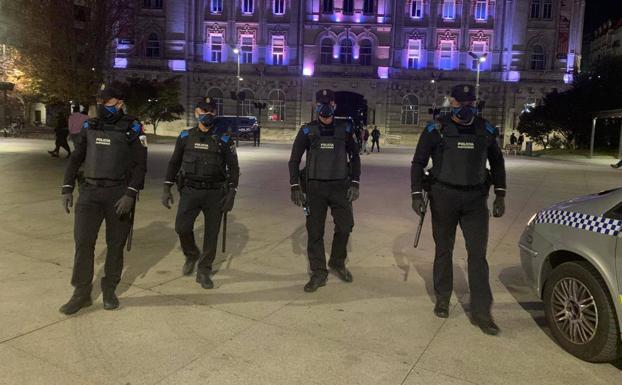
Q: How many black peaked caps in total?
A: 4